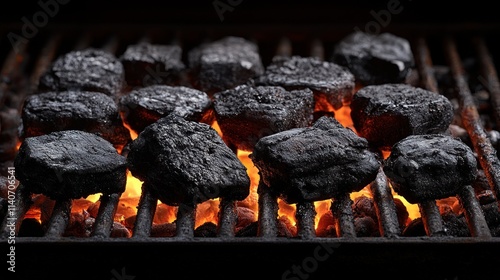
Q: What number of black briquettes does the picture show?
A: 13